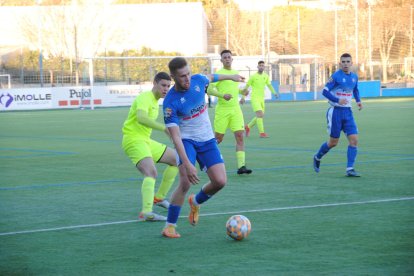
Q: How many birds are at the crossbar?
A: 0